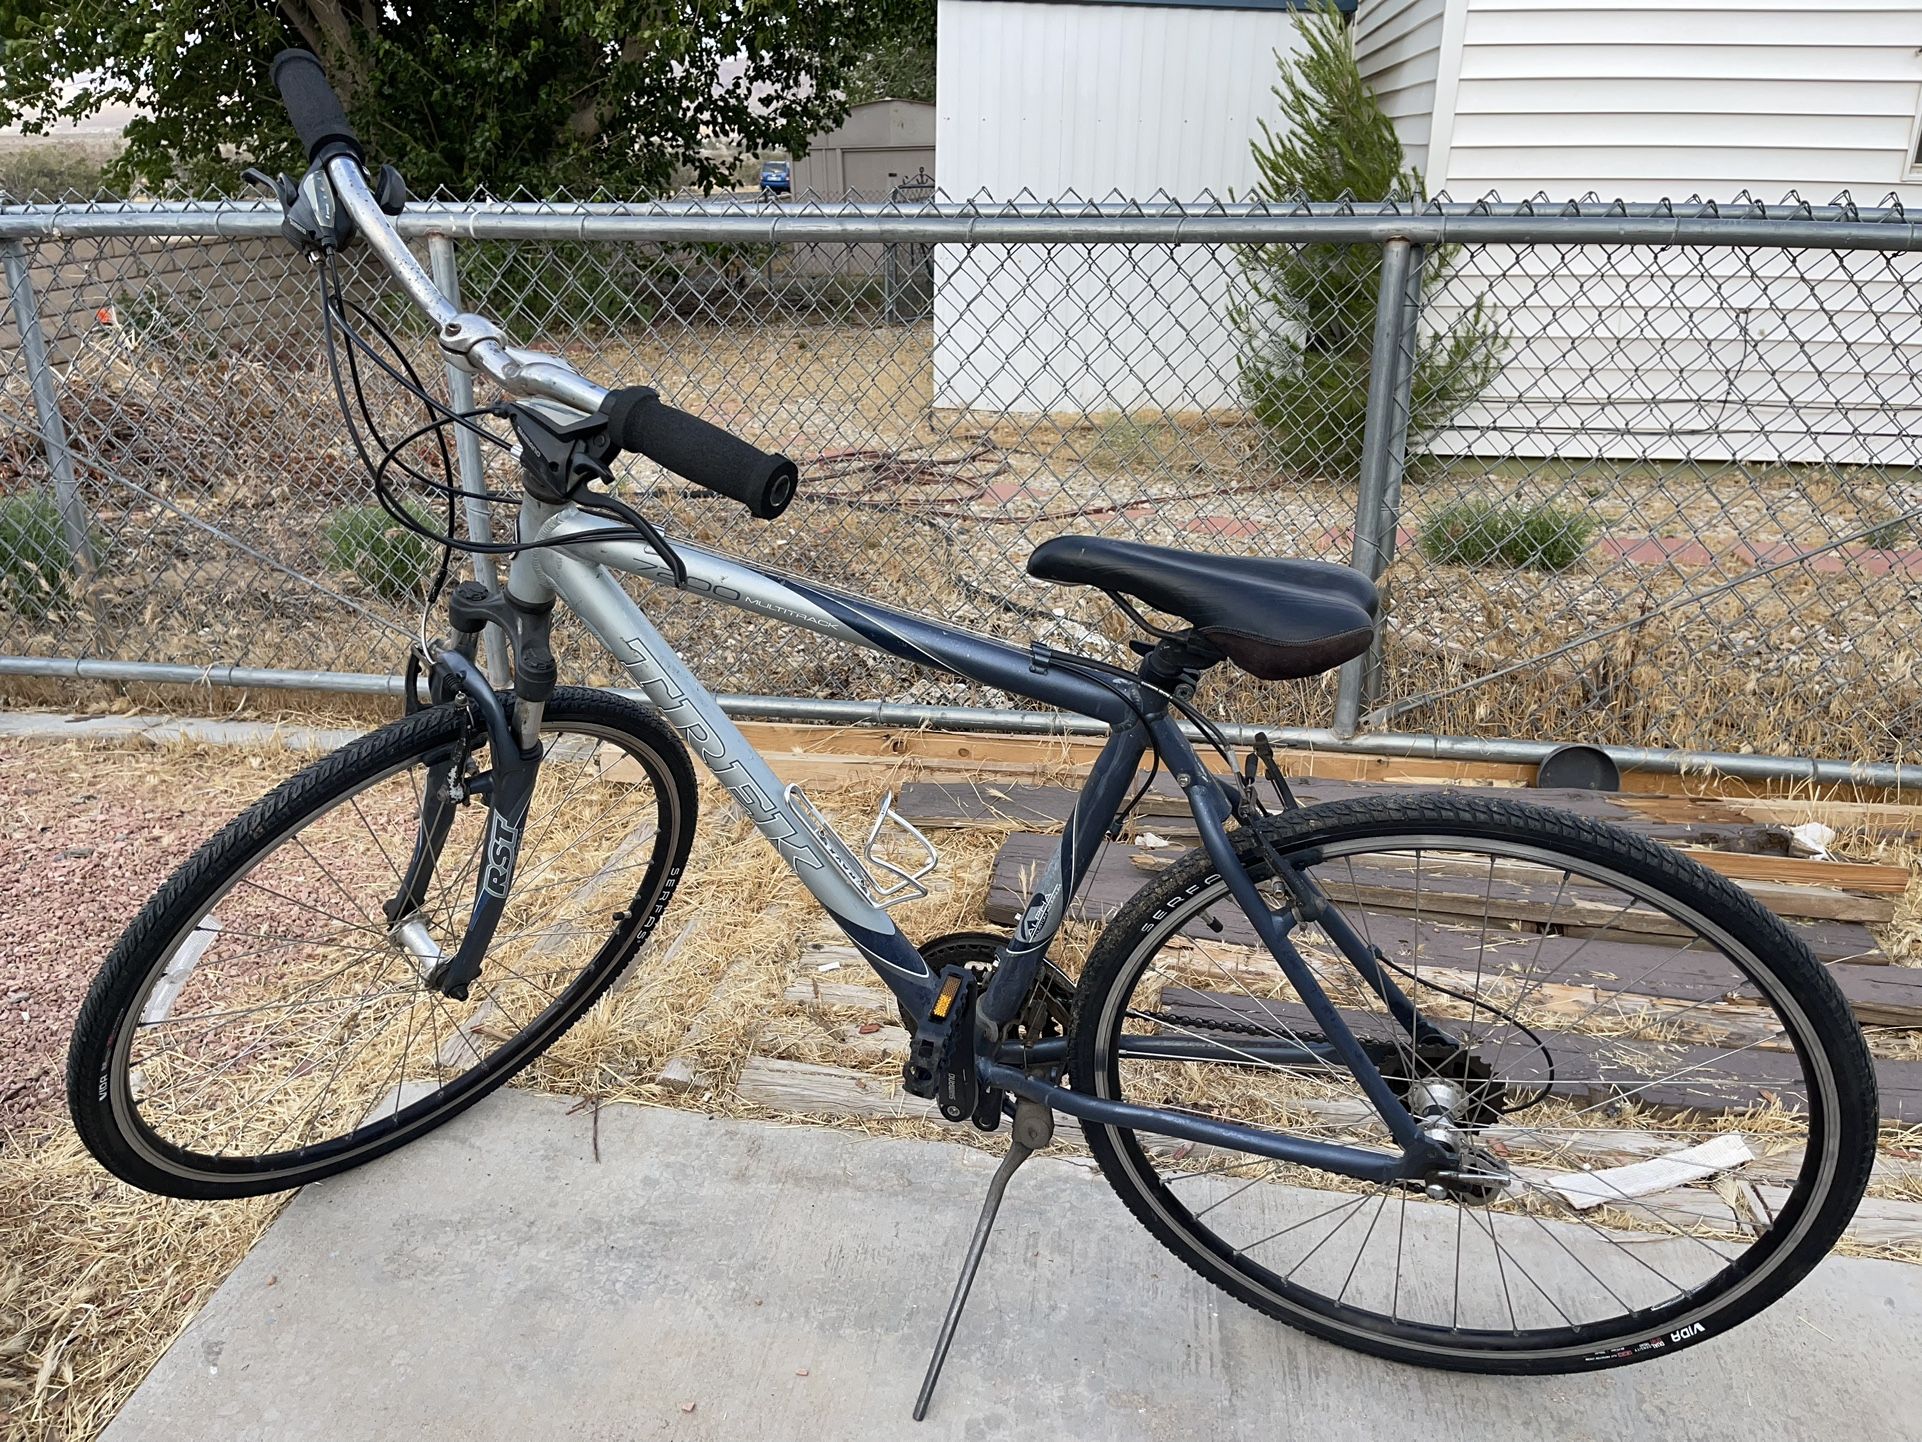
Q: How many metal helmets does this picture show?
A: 0